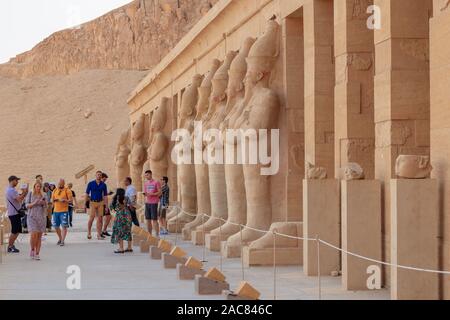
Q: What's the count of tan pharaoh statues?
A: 8